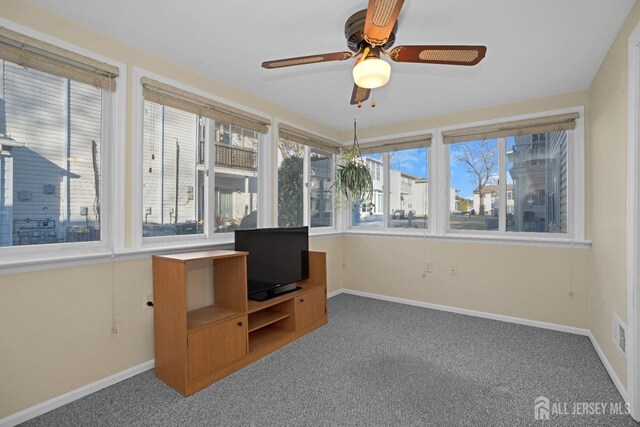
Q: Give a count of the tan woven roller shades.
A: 5